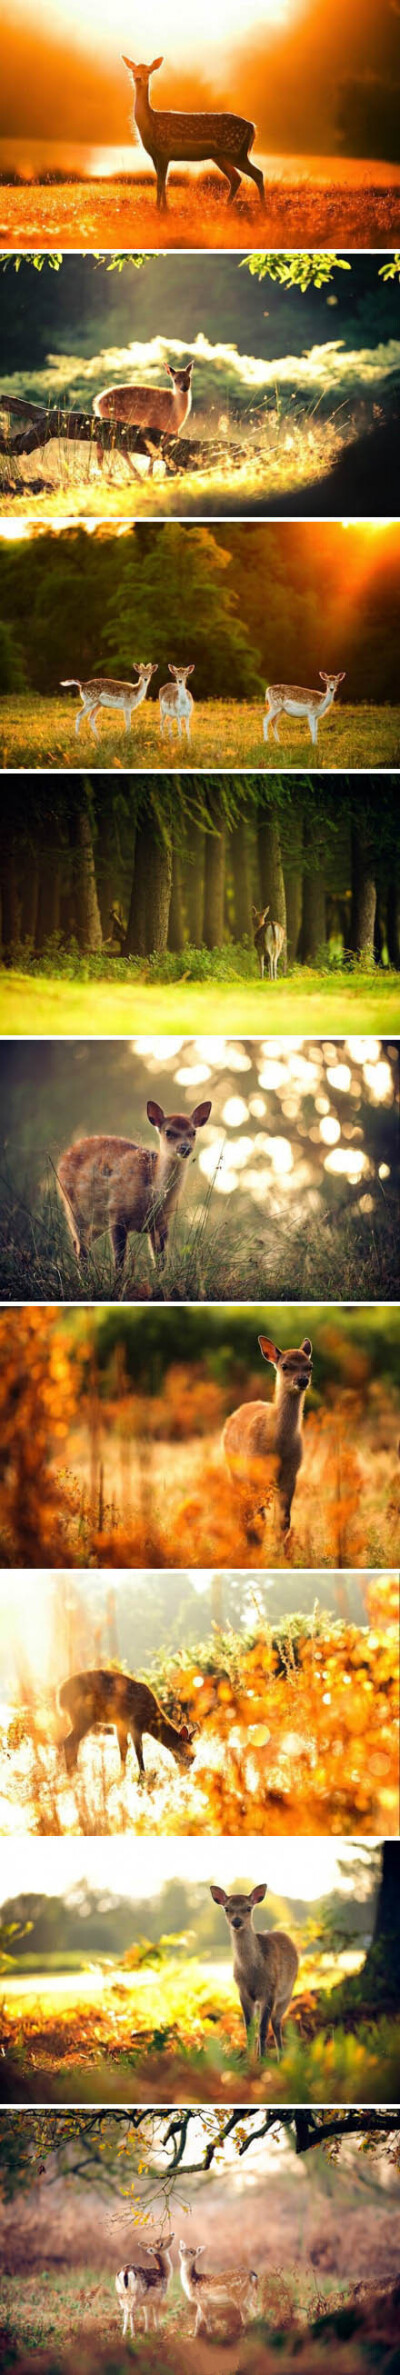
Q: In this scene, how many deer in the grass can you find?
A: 12